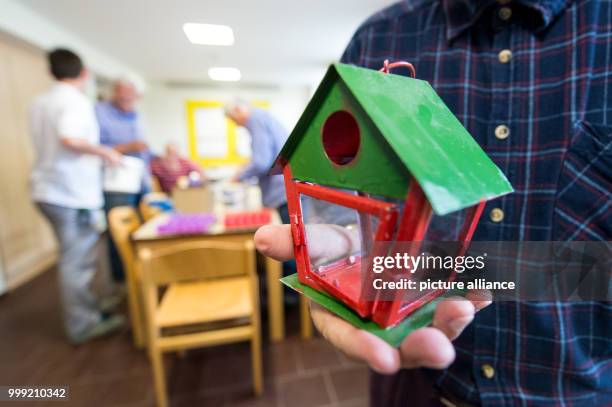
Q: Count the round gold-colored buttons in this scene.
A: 5